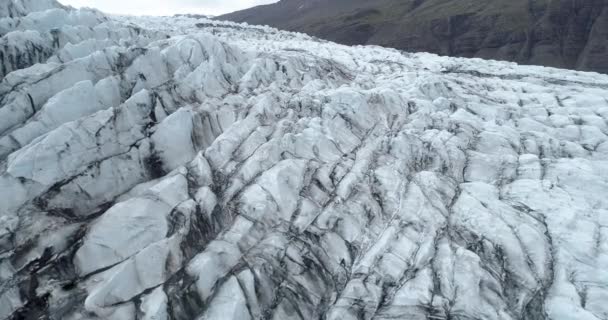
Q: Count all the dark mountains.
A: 1